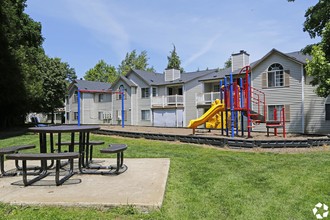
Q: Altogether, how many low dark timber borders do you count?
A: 1